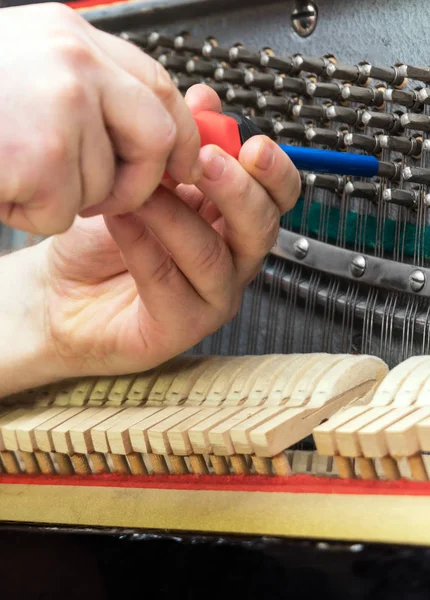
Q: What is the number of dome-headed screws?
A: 4